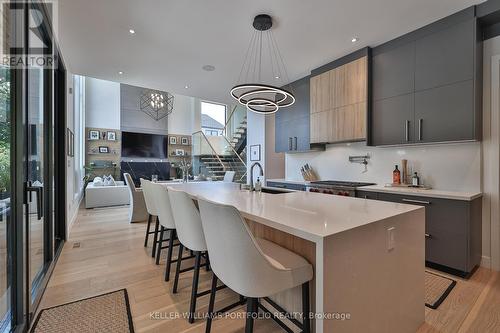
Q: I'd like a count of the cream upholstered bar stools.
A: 4